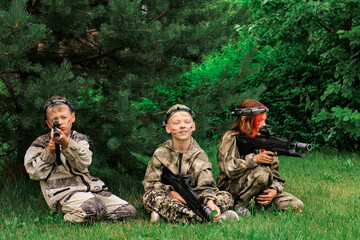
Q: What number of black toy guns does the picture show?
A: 3